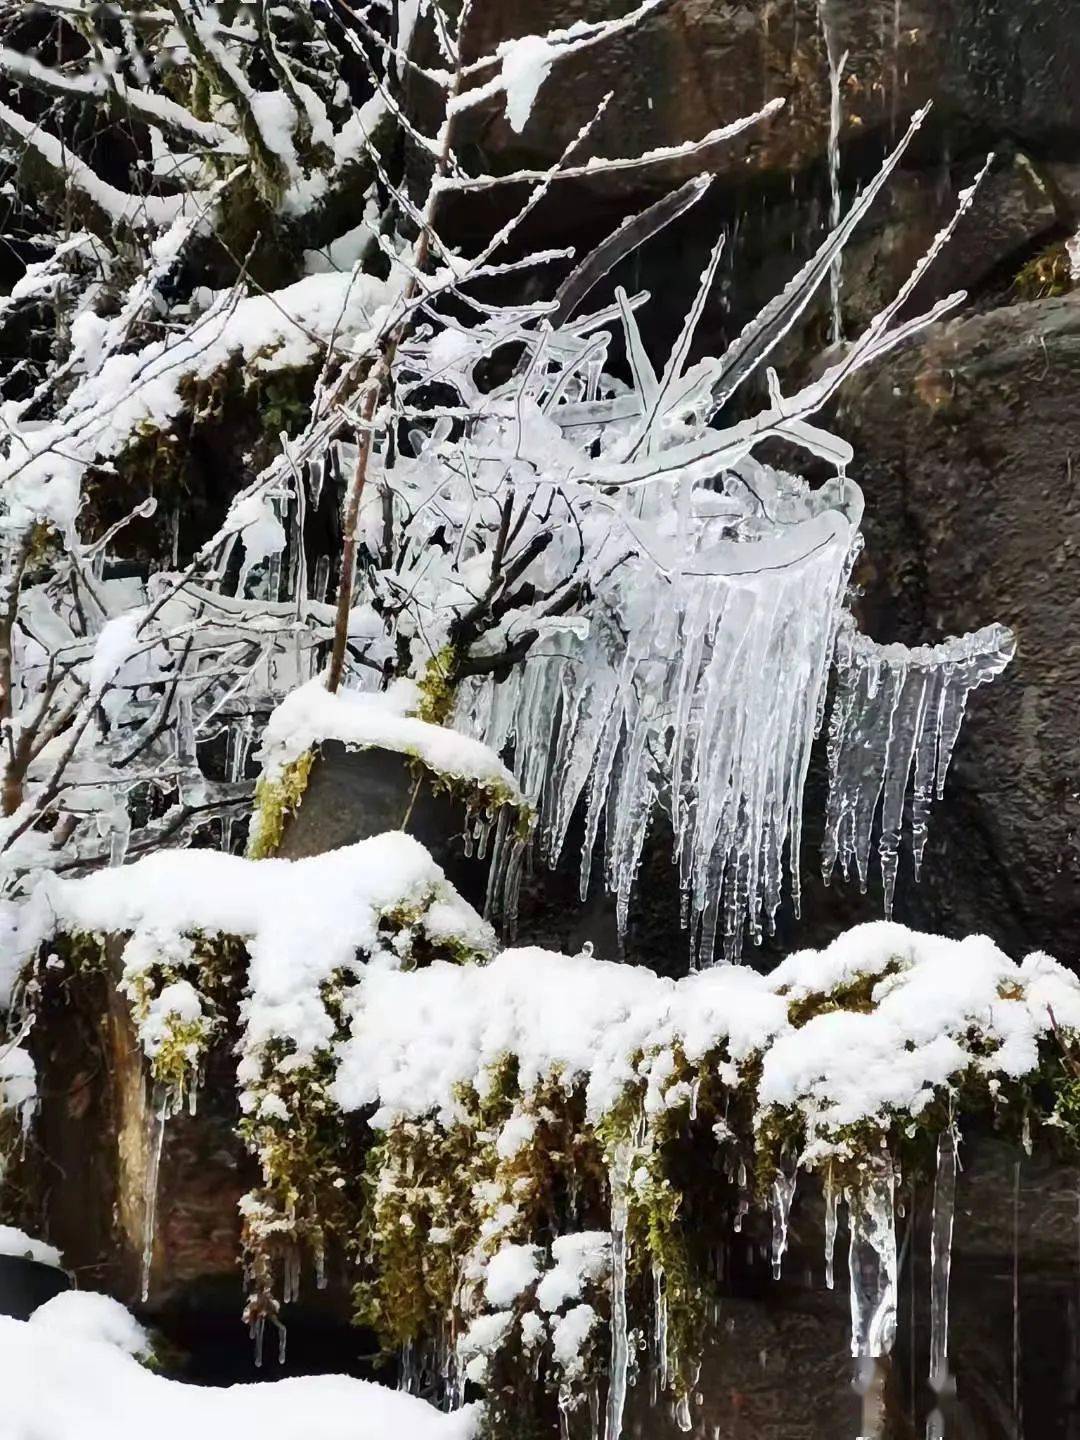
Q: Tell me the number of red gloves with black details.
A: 0